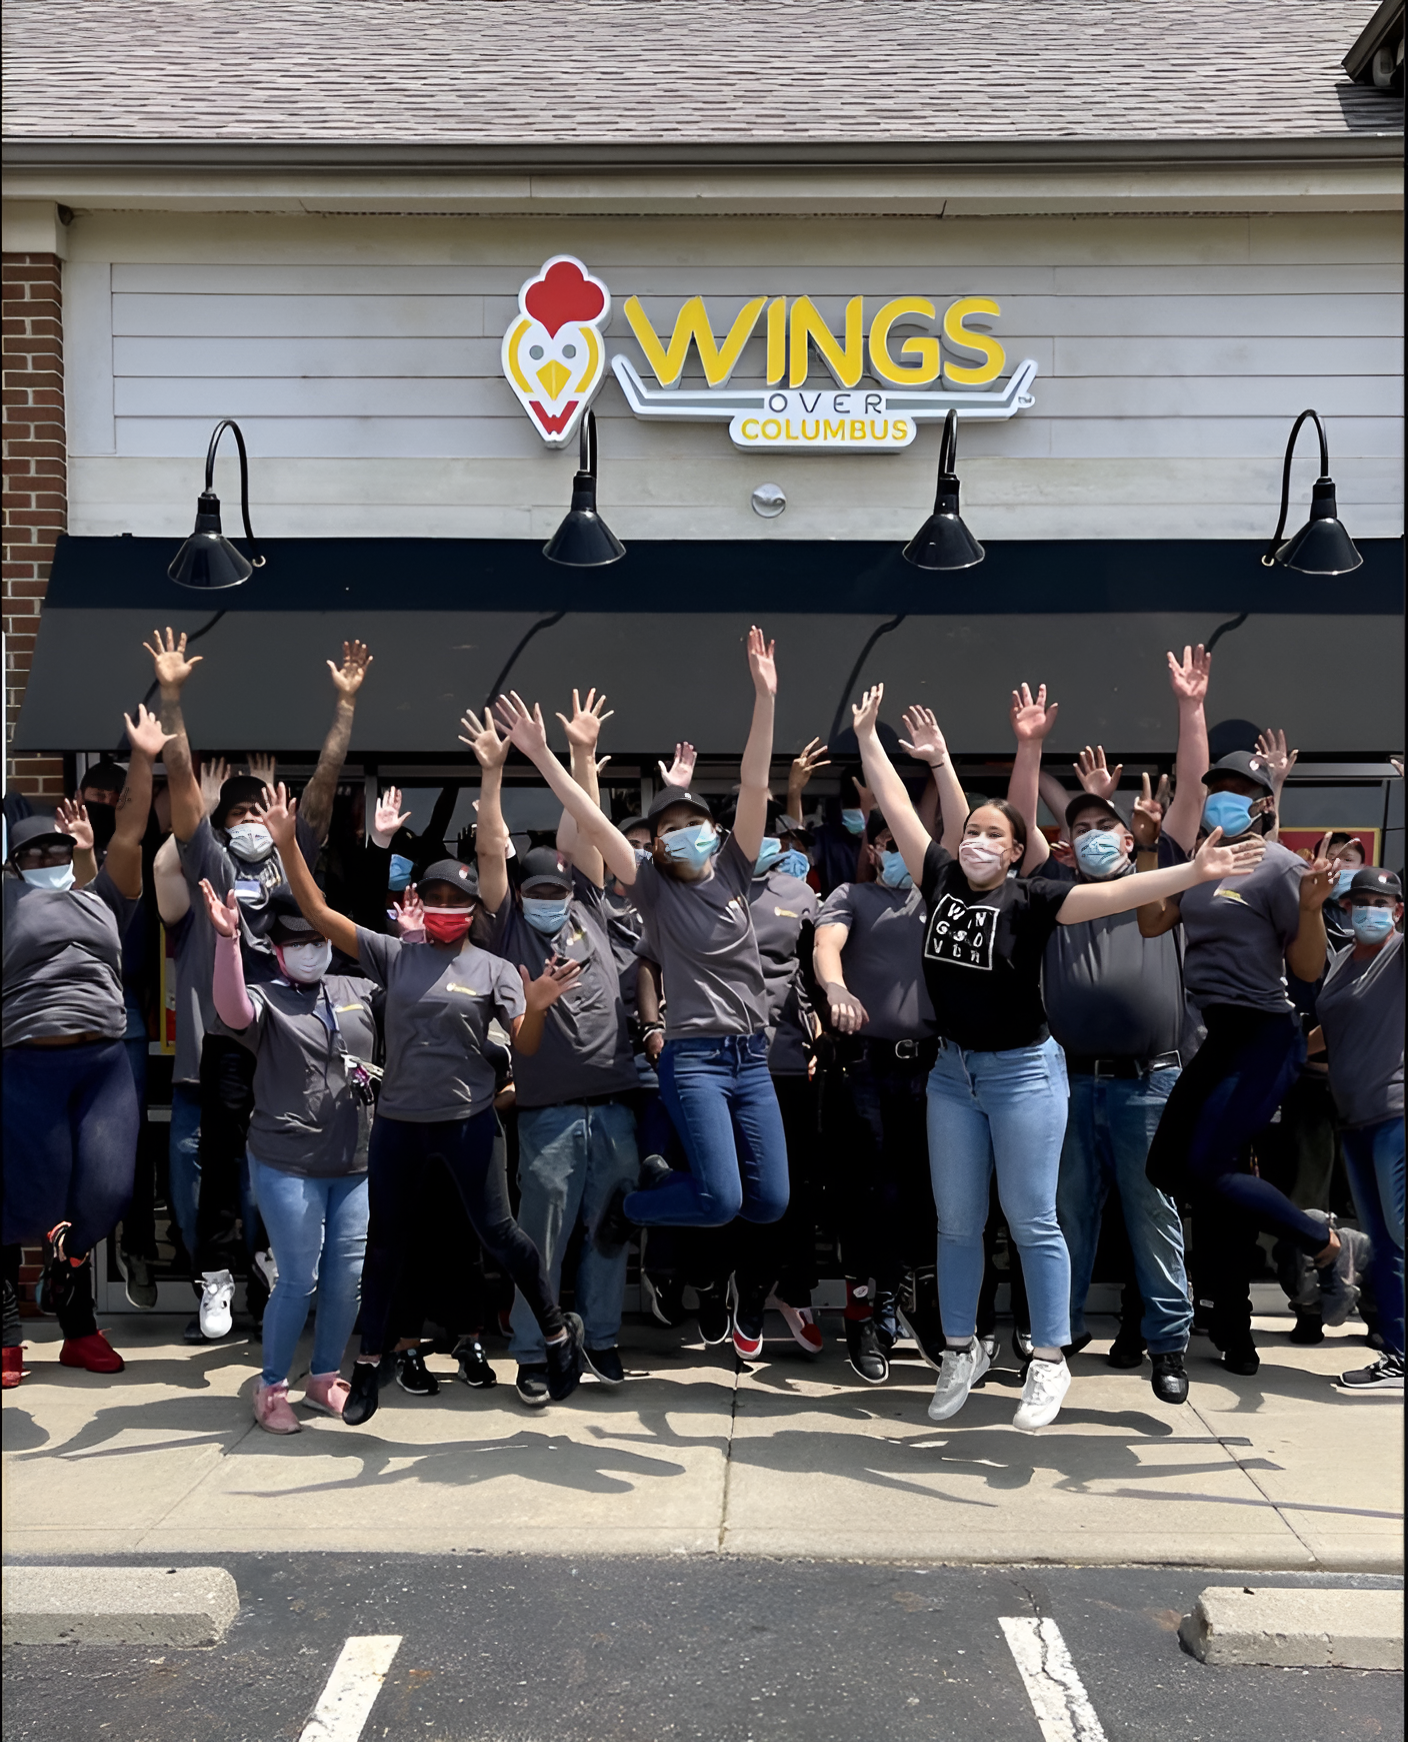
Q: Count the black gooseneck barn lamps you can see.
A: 4